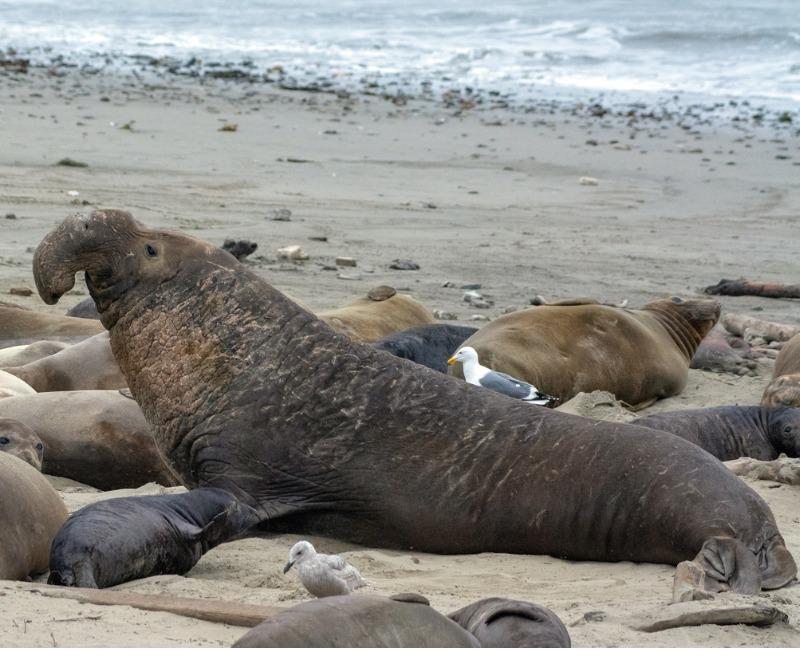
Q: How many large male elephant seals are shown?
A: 1